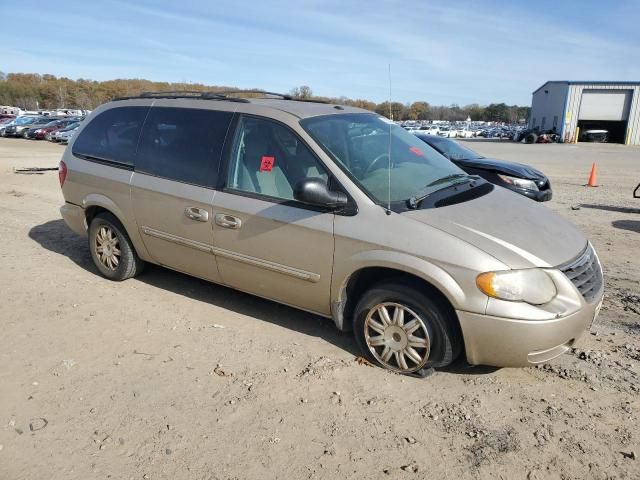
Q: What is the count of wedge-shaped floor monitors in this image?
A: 0